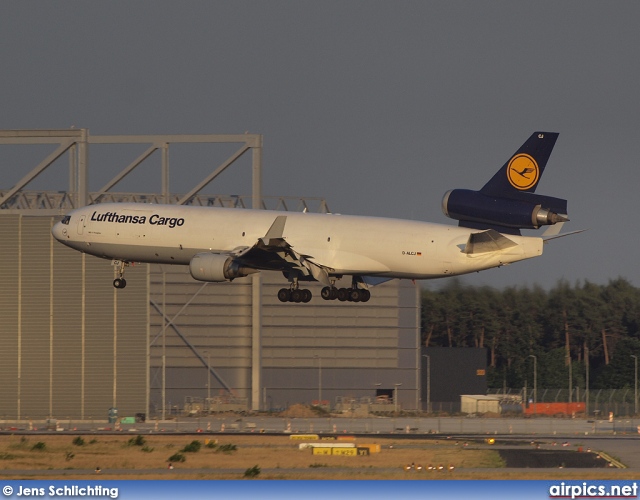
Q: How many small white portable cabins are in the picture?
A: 1